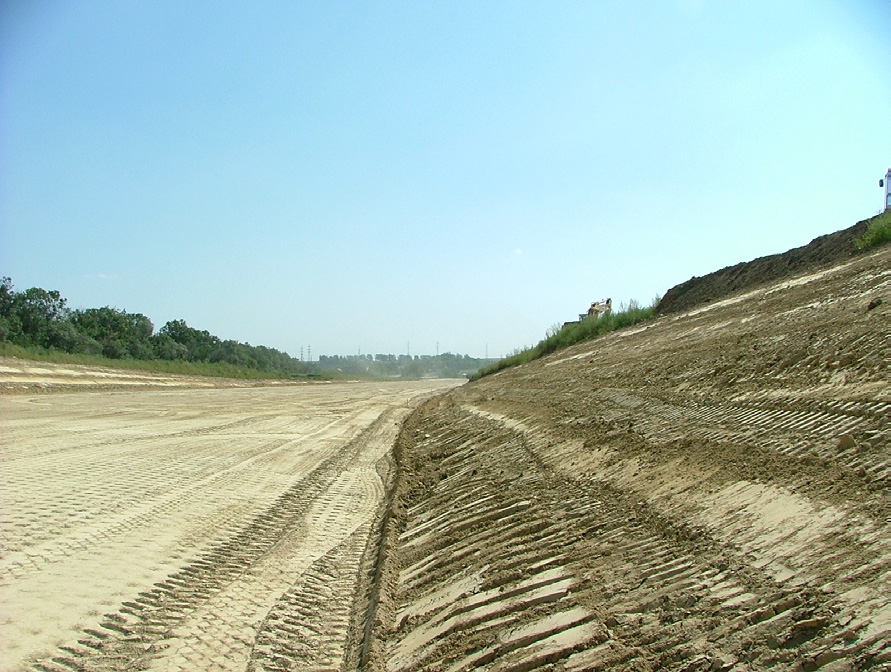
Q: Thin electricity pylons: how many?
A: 6